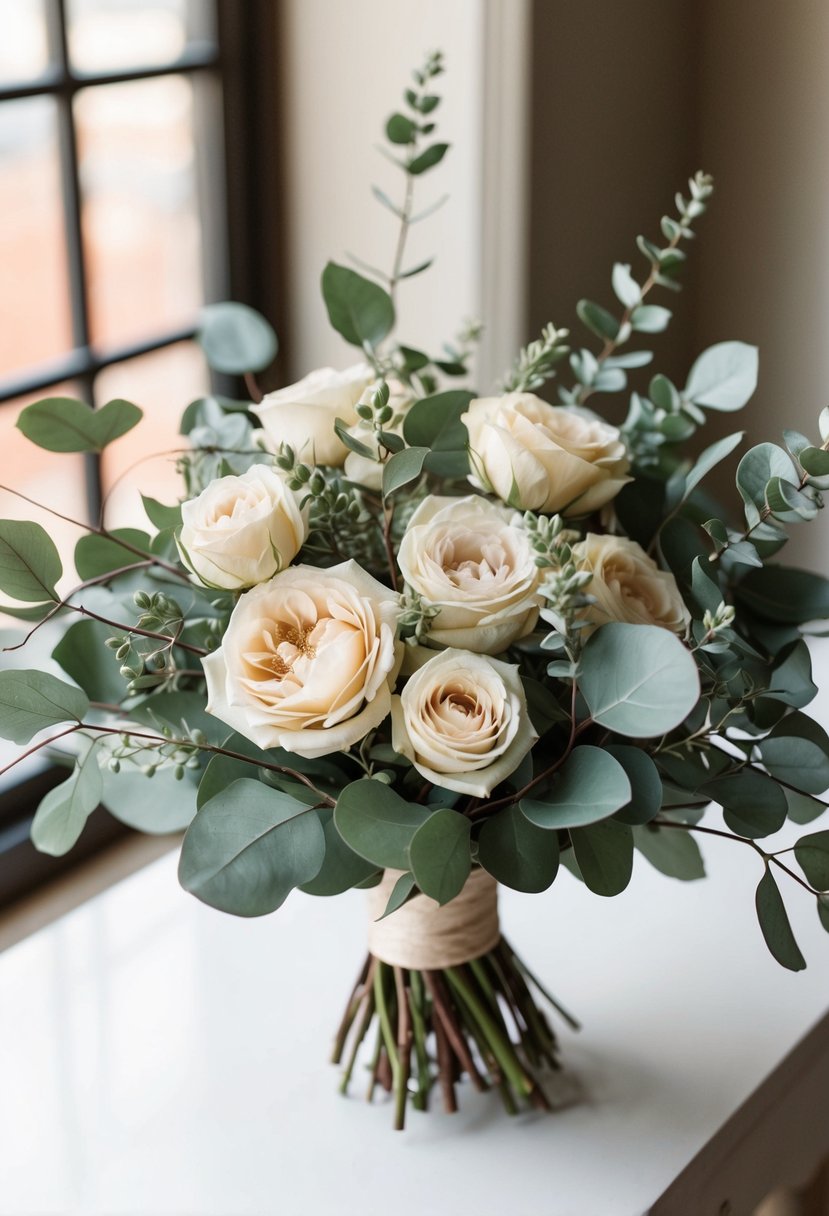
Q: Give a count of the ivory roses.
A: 7